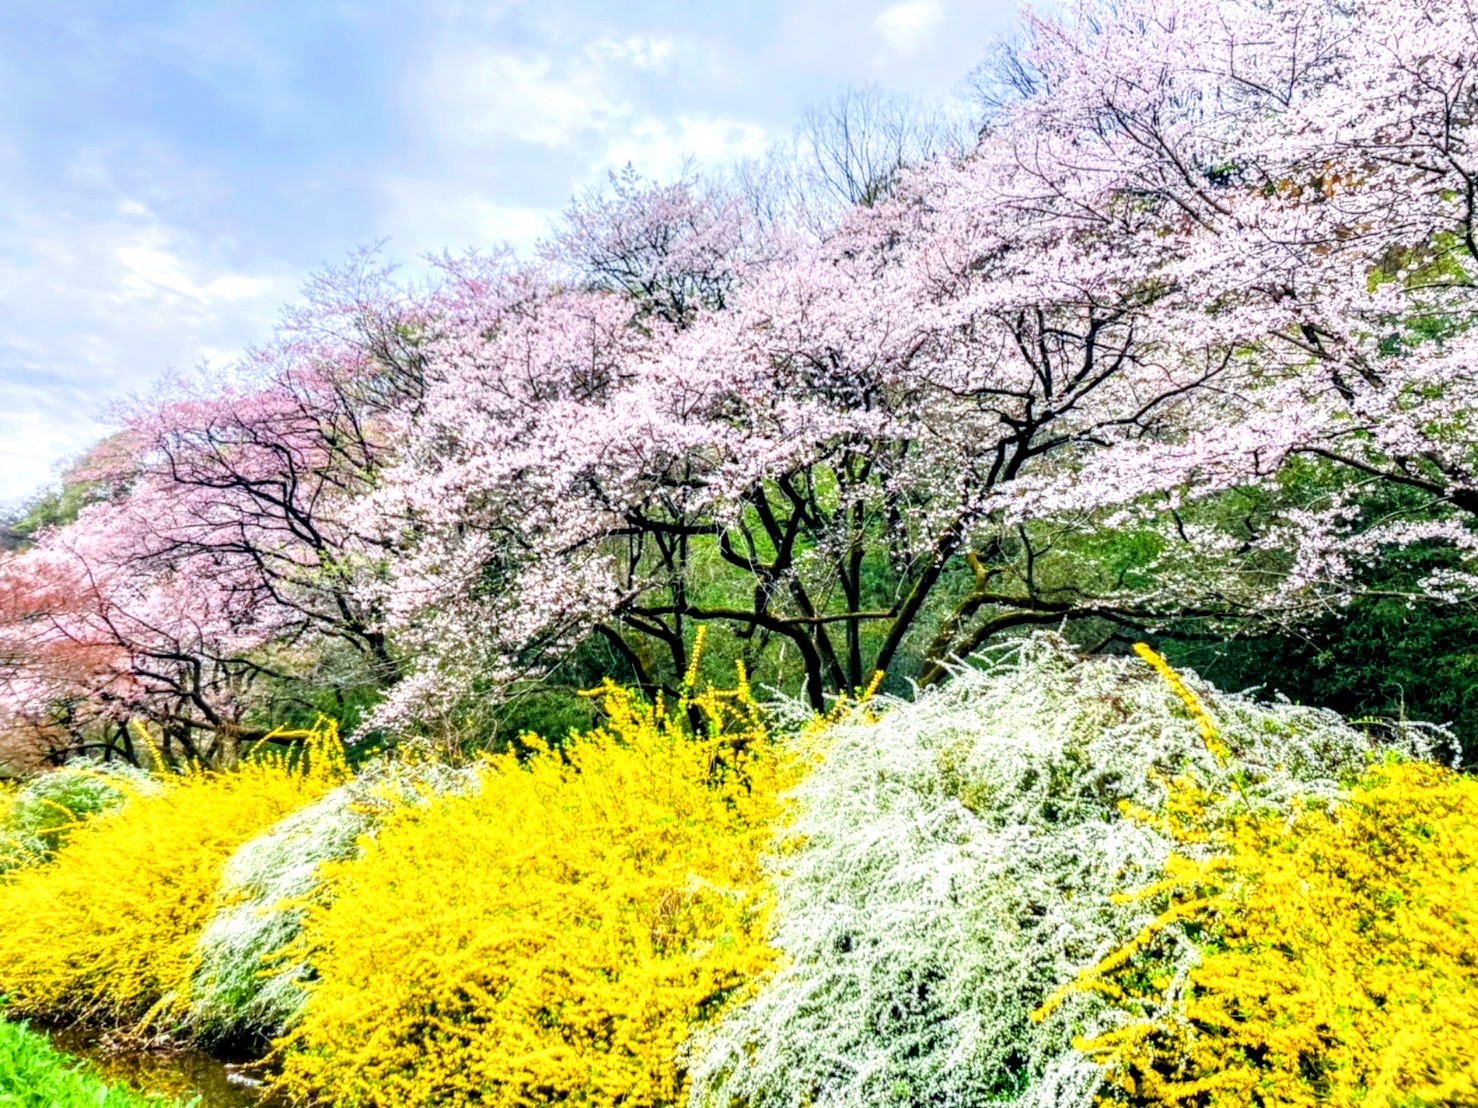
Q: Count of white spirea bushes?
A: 3